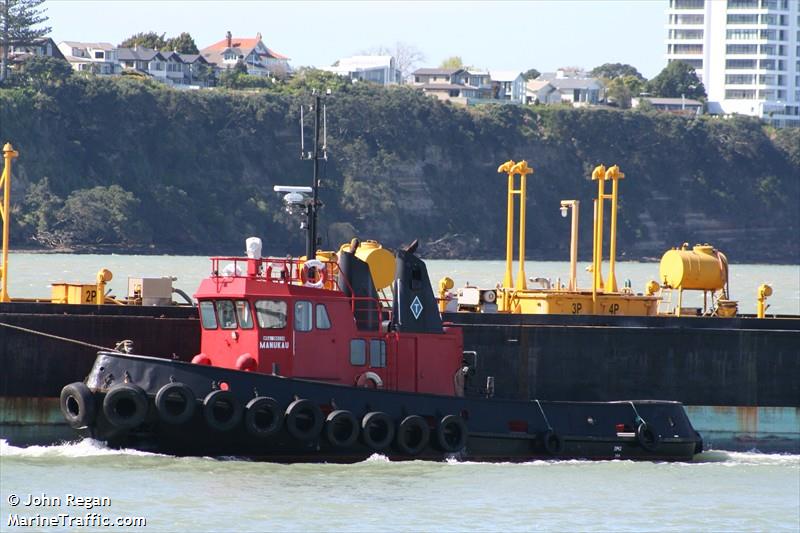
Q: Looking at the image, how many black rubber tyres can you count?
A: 12